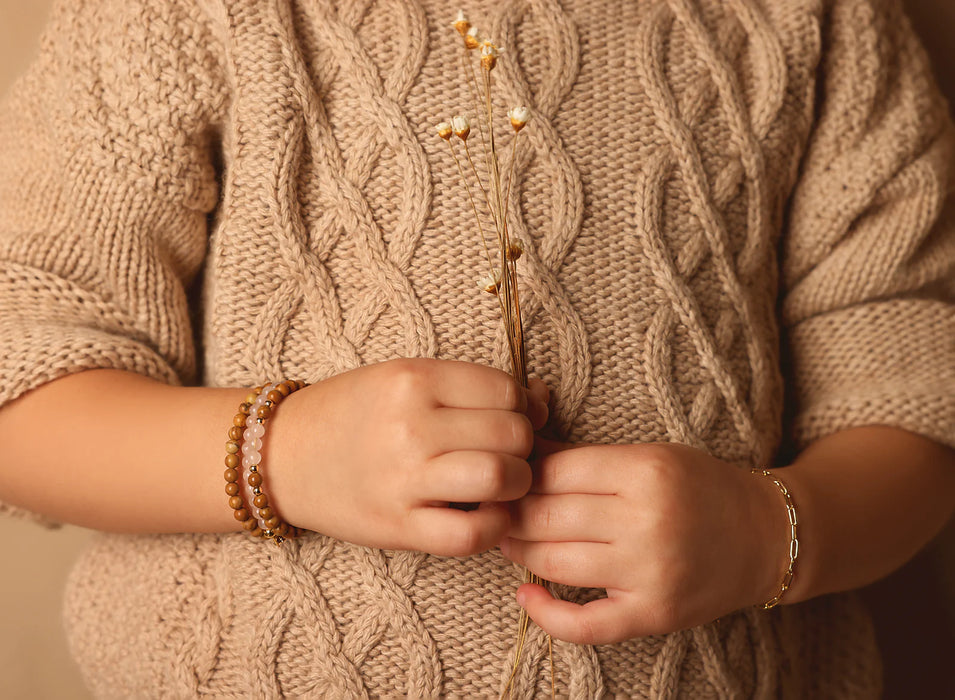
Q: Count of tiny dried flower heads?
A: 8